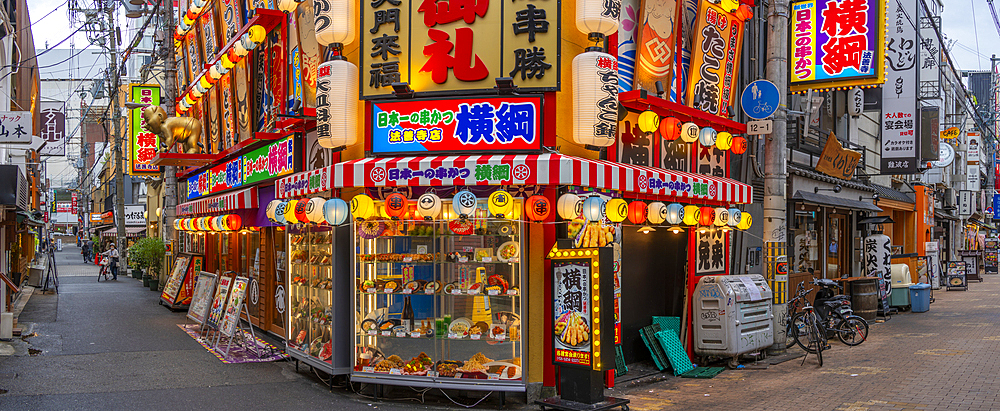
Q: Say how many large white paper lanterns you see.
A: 4